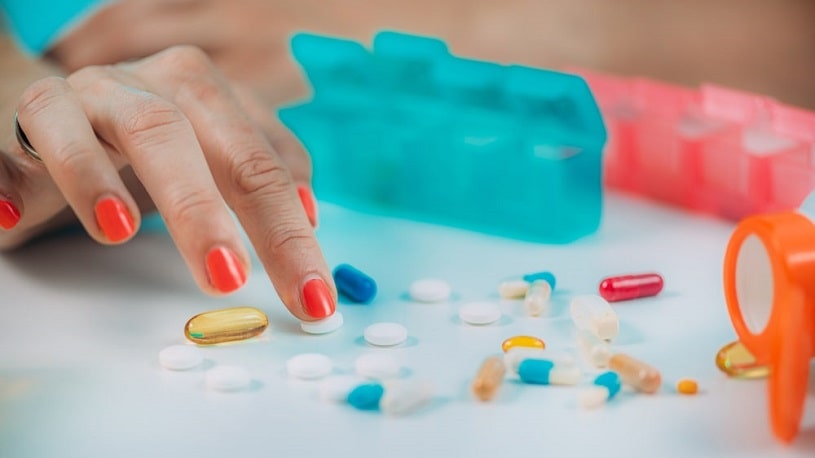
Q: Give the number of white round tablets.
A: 8